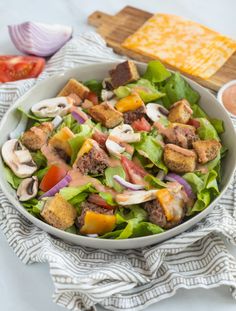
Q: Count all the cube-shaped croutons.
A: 8